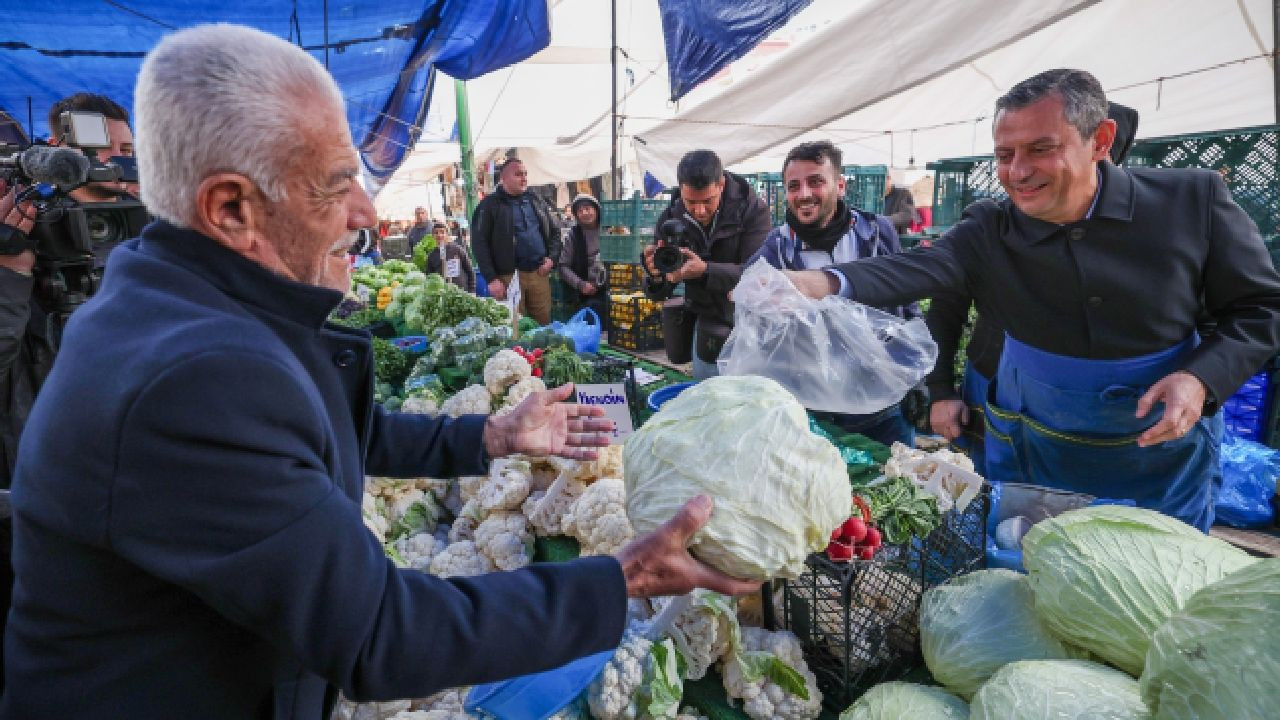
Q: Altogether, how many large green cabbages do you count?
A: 6